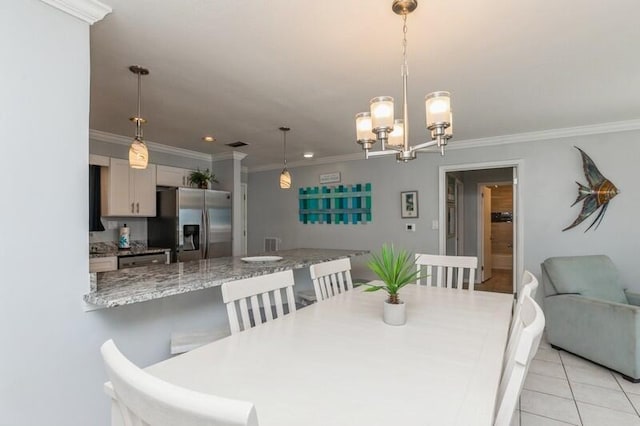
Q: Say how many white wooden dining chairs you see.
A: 6